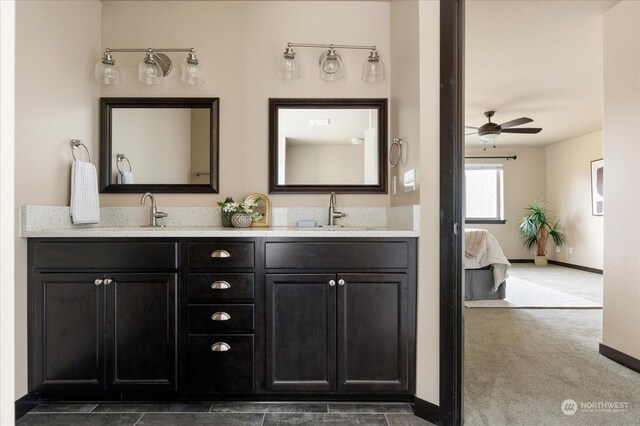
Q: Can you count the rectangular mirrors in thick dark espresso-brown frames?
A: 2